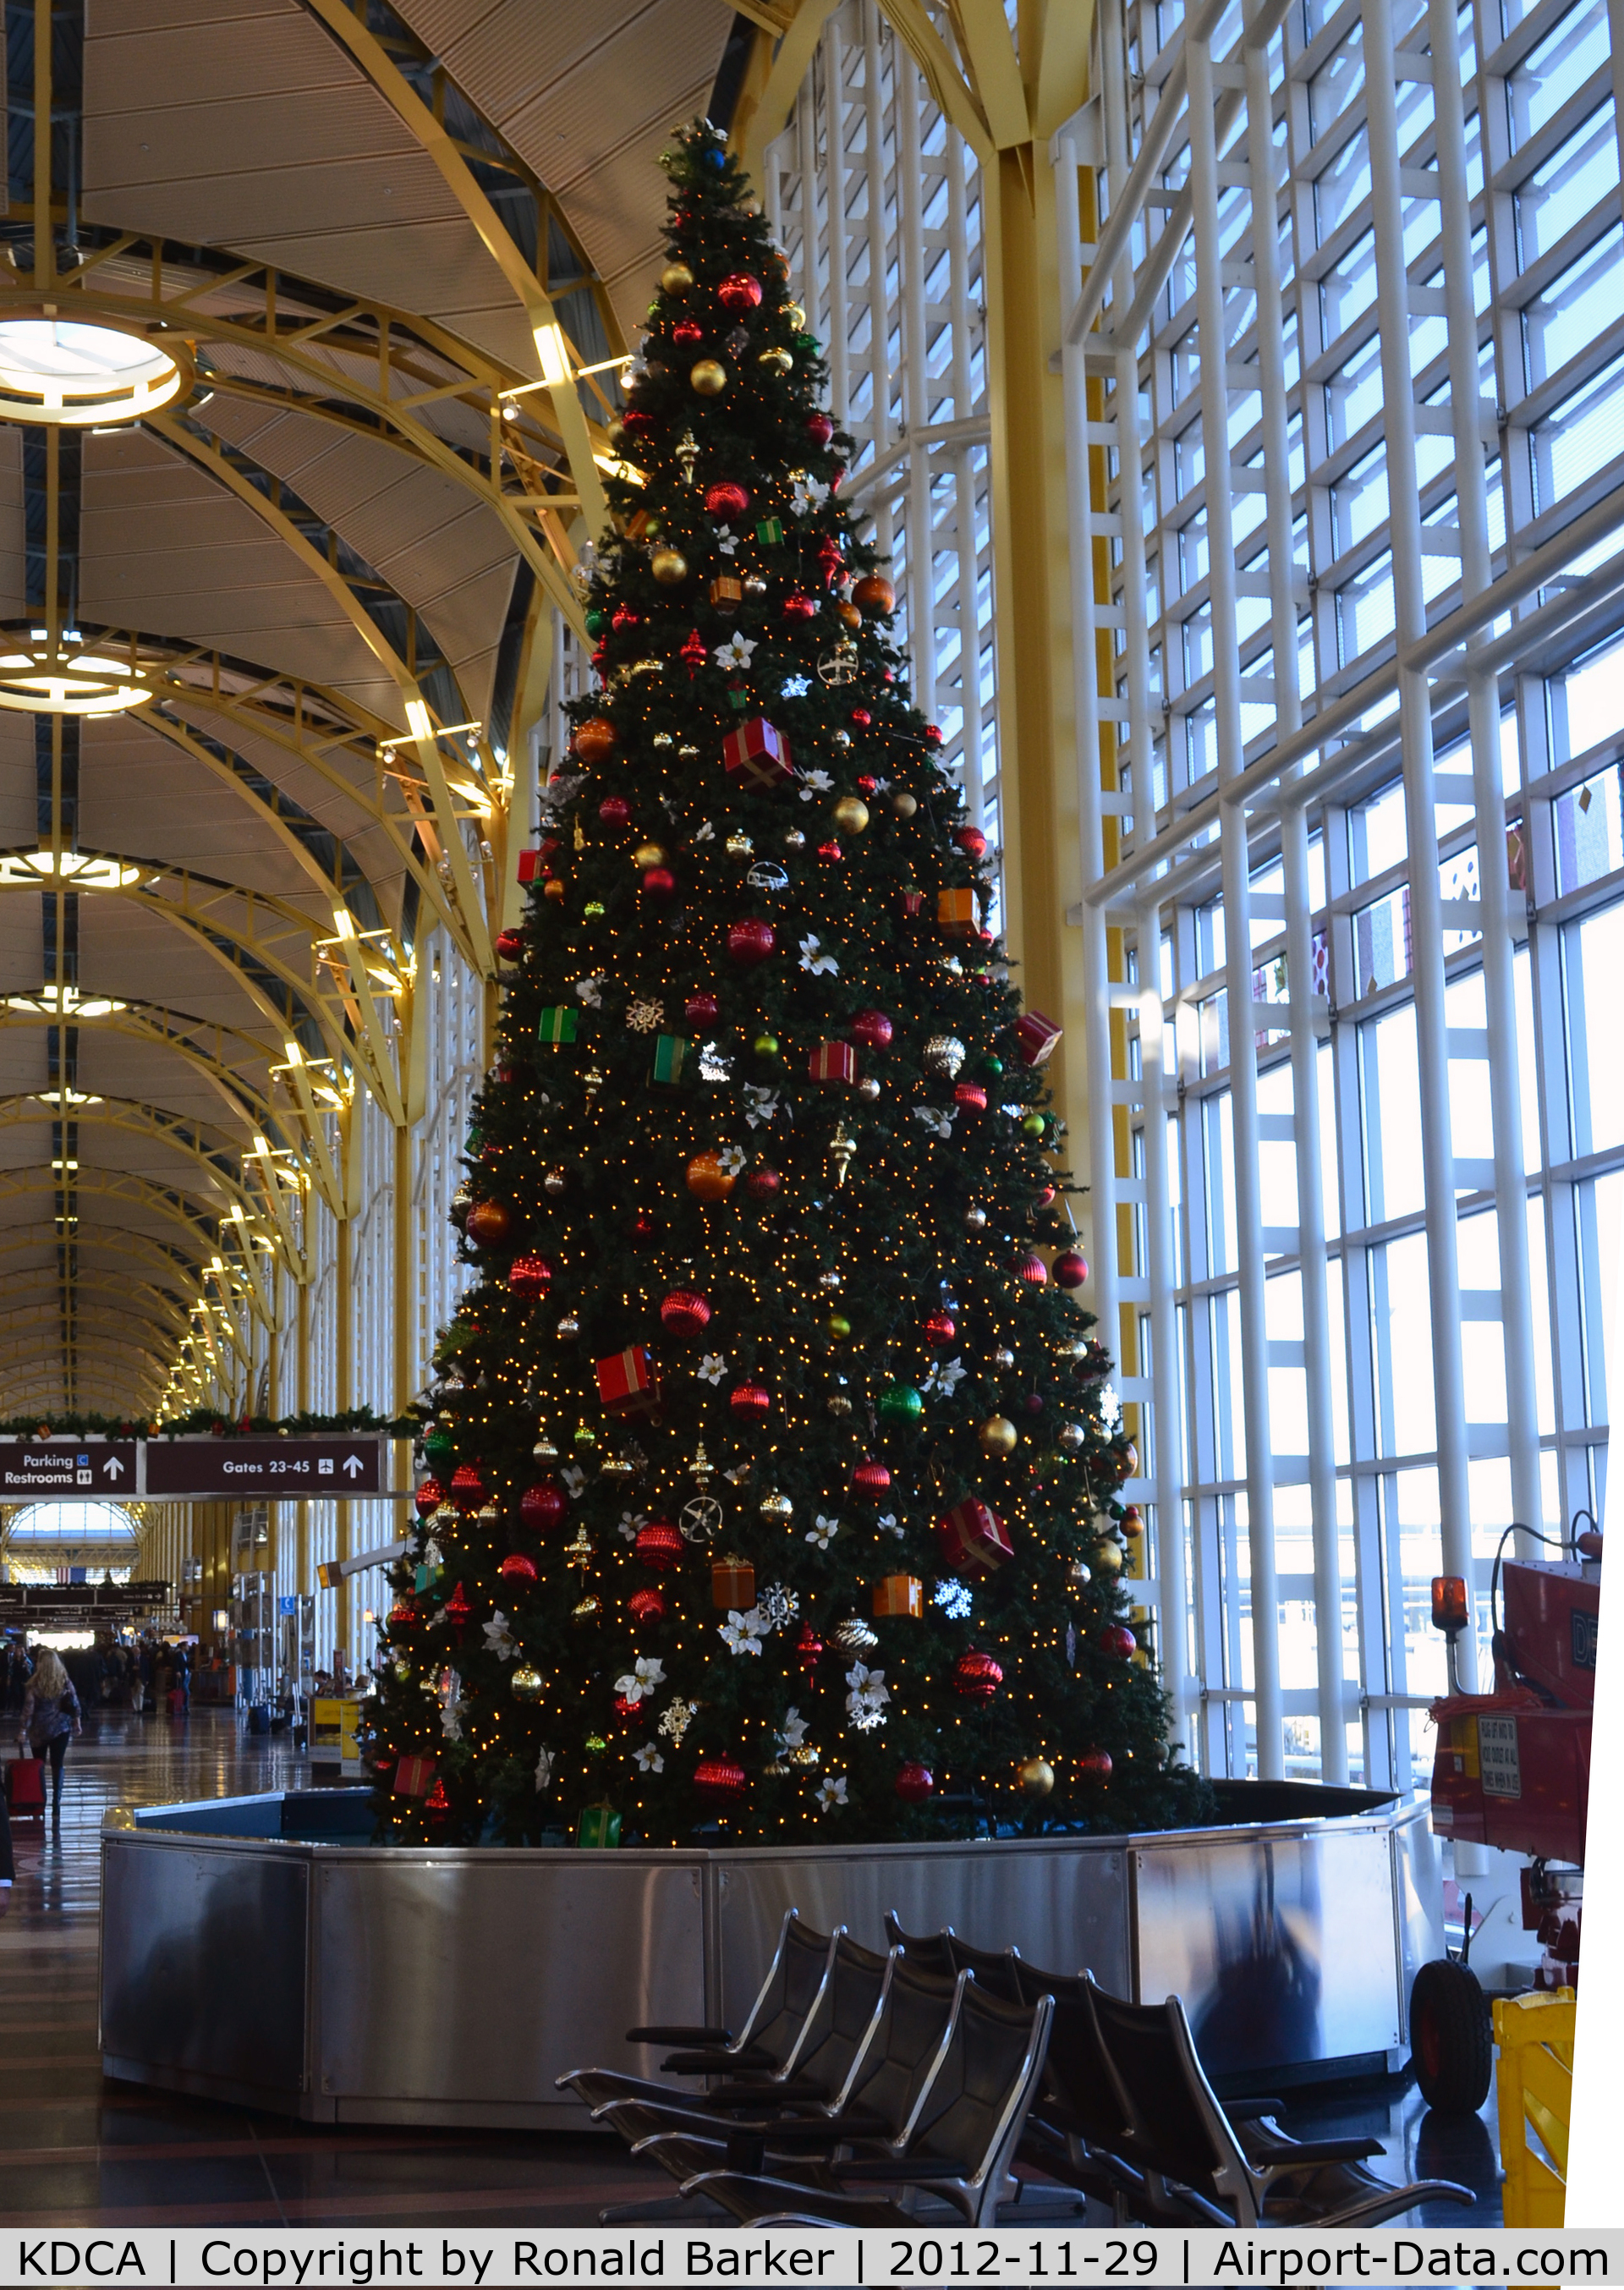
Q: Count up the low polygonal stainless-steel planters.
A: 1